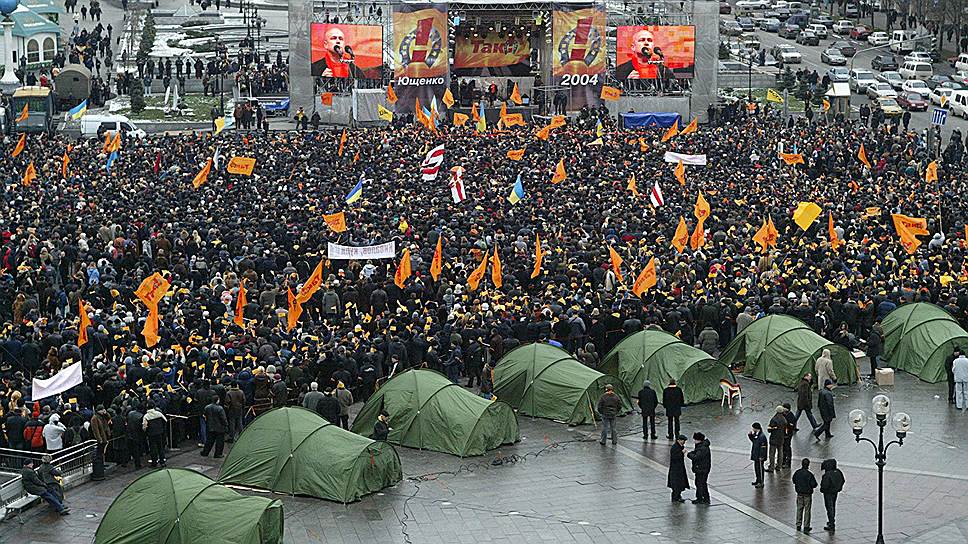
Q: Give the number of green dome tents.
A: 7